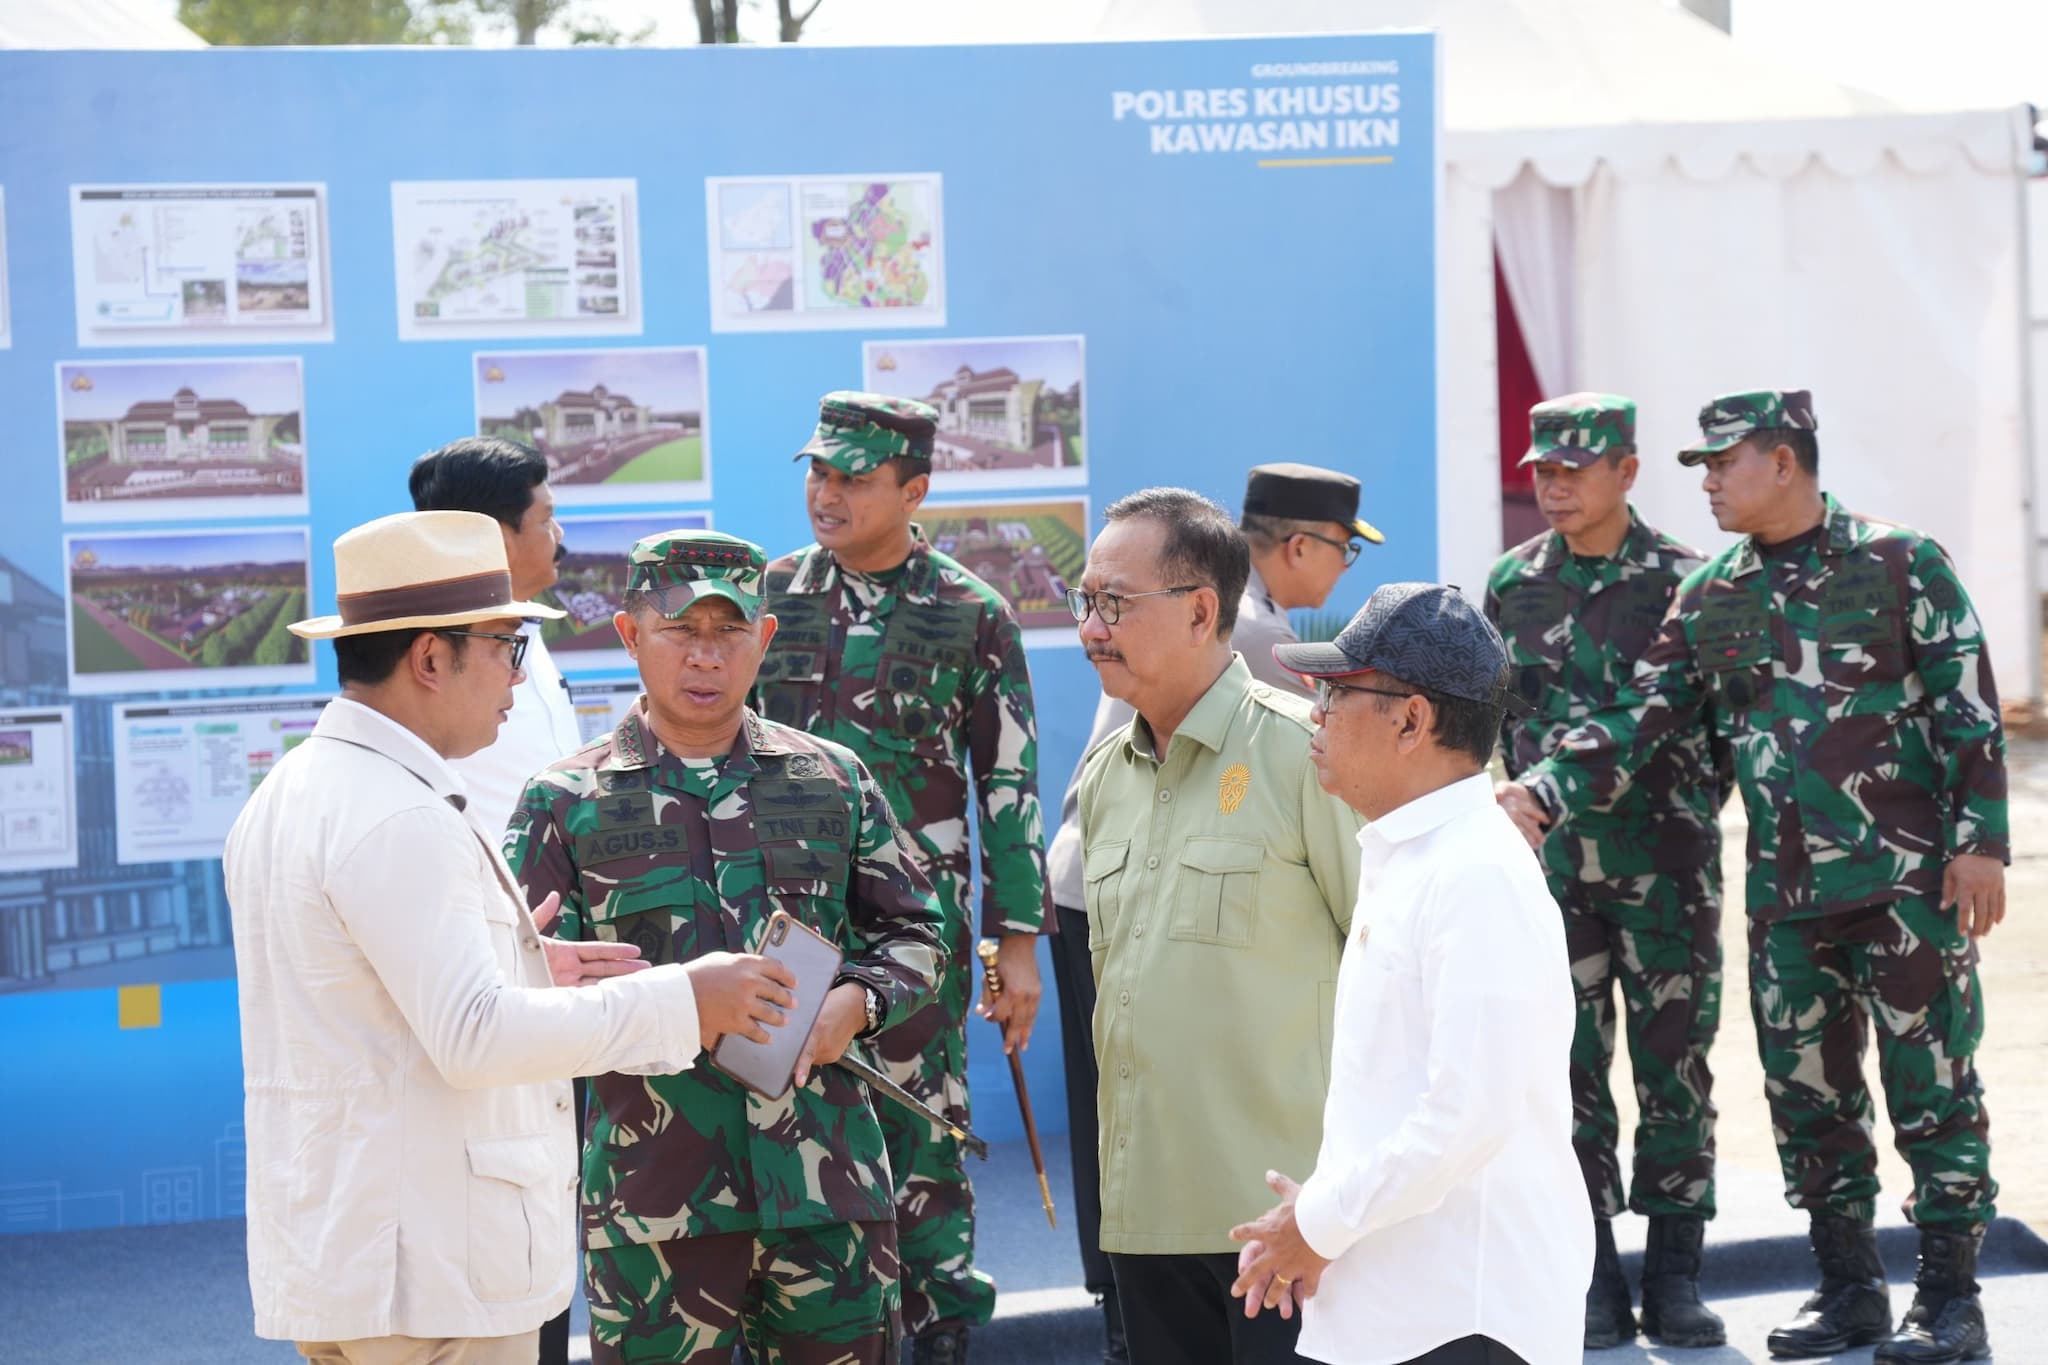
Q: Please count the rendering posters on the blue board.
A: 6